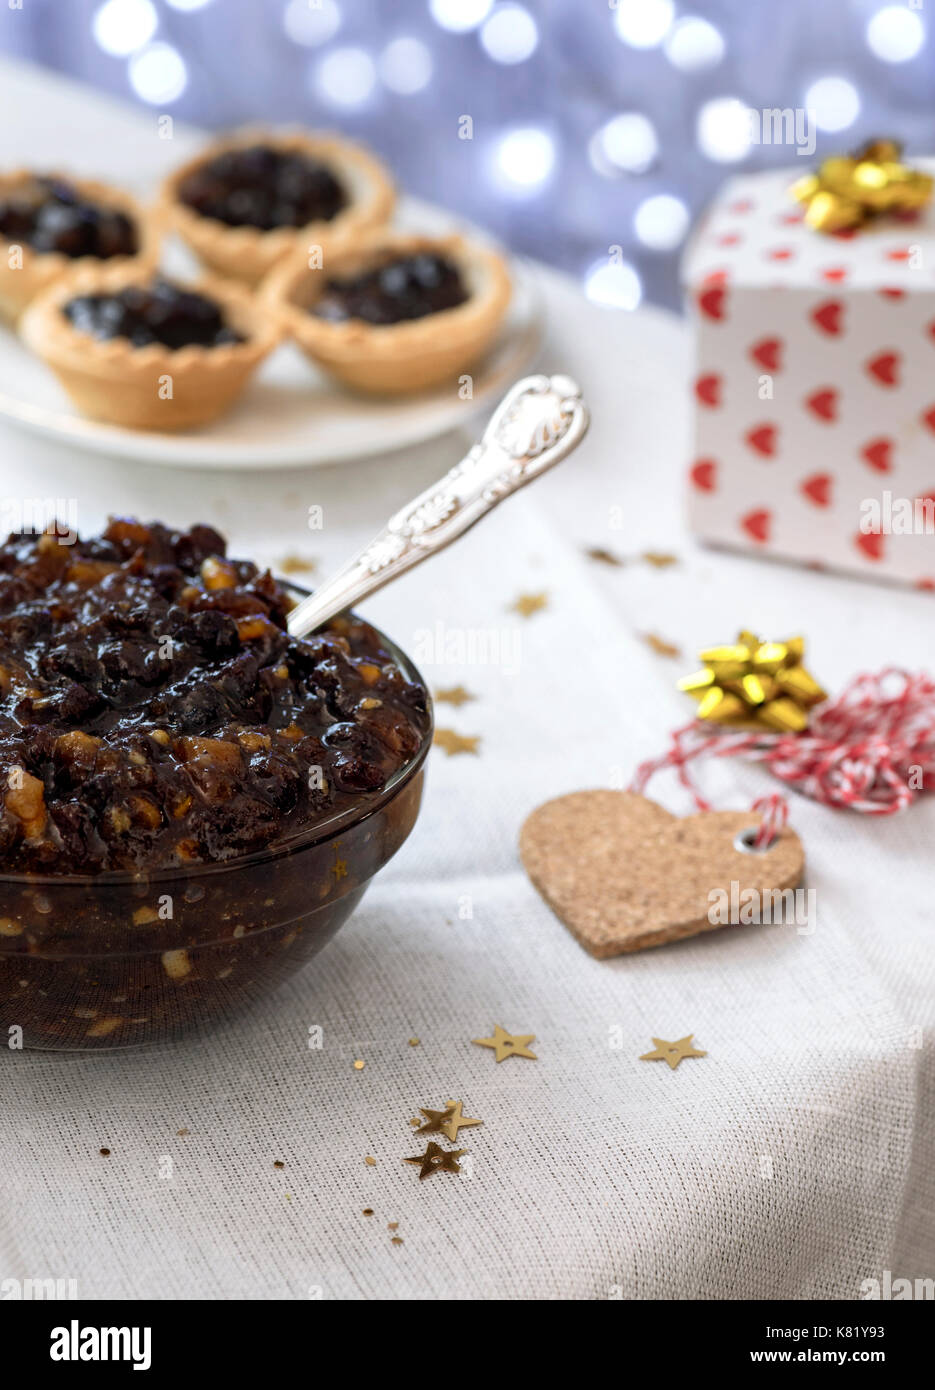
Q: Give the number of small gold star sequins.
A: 11